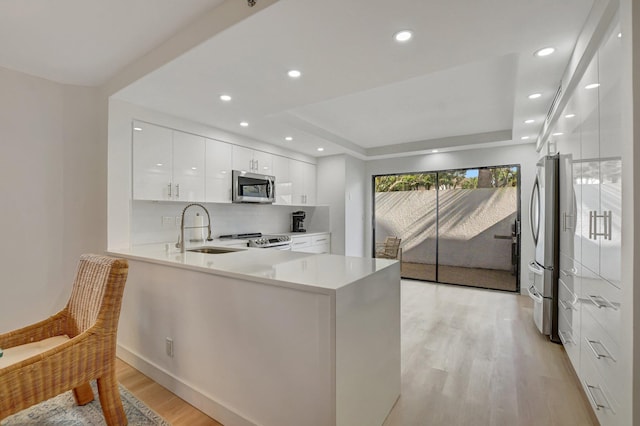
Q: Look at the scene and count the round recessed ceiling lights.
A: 11